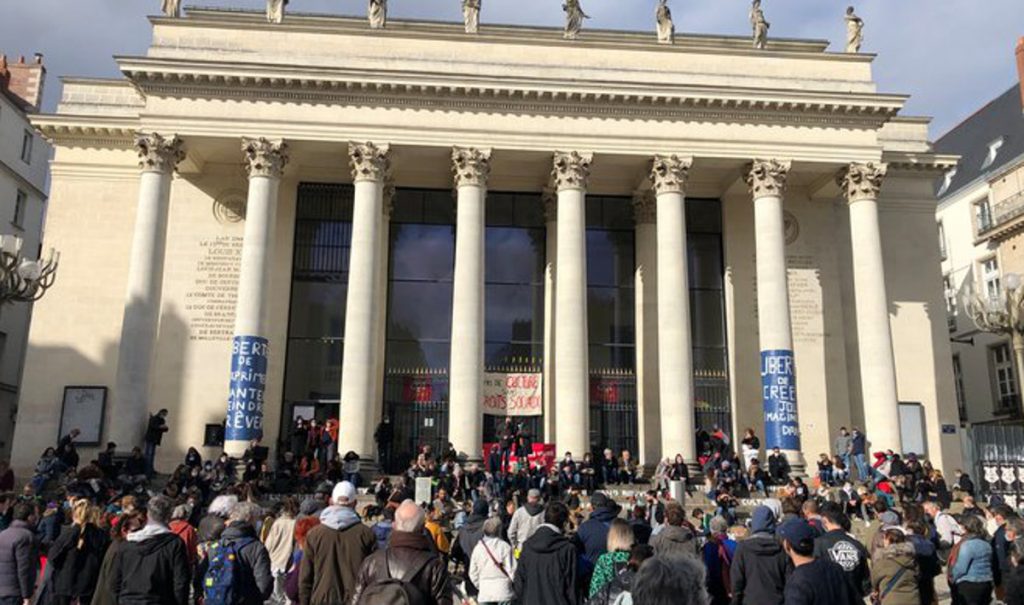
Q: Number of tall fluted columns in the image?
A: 8